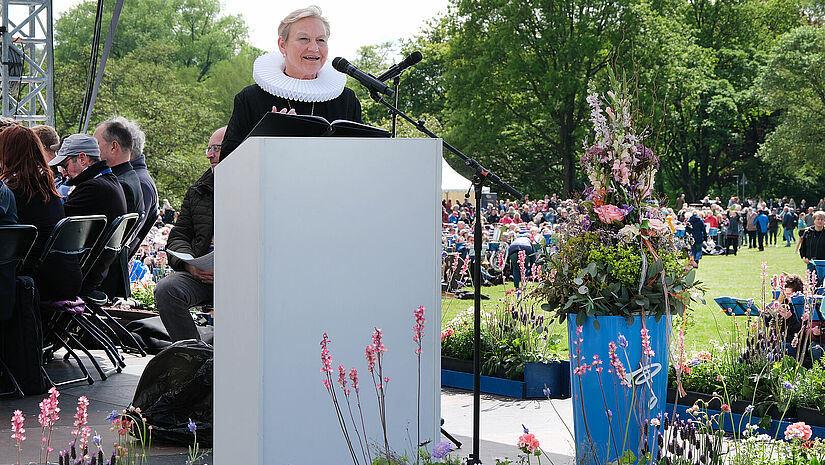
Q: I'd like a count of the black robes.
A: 1